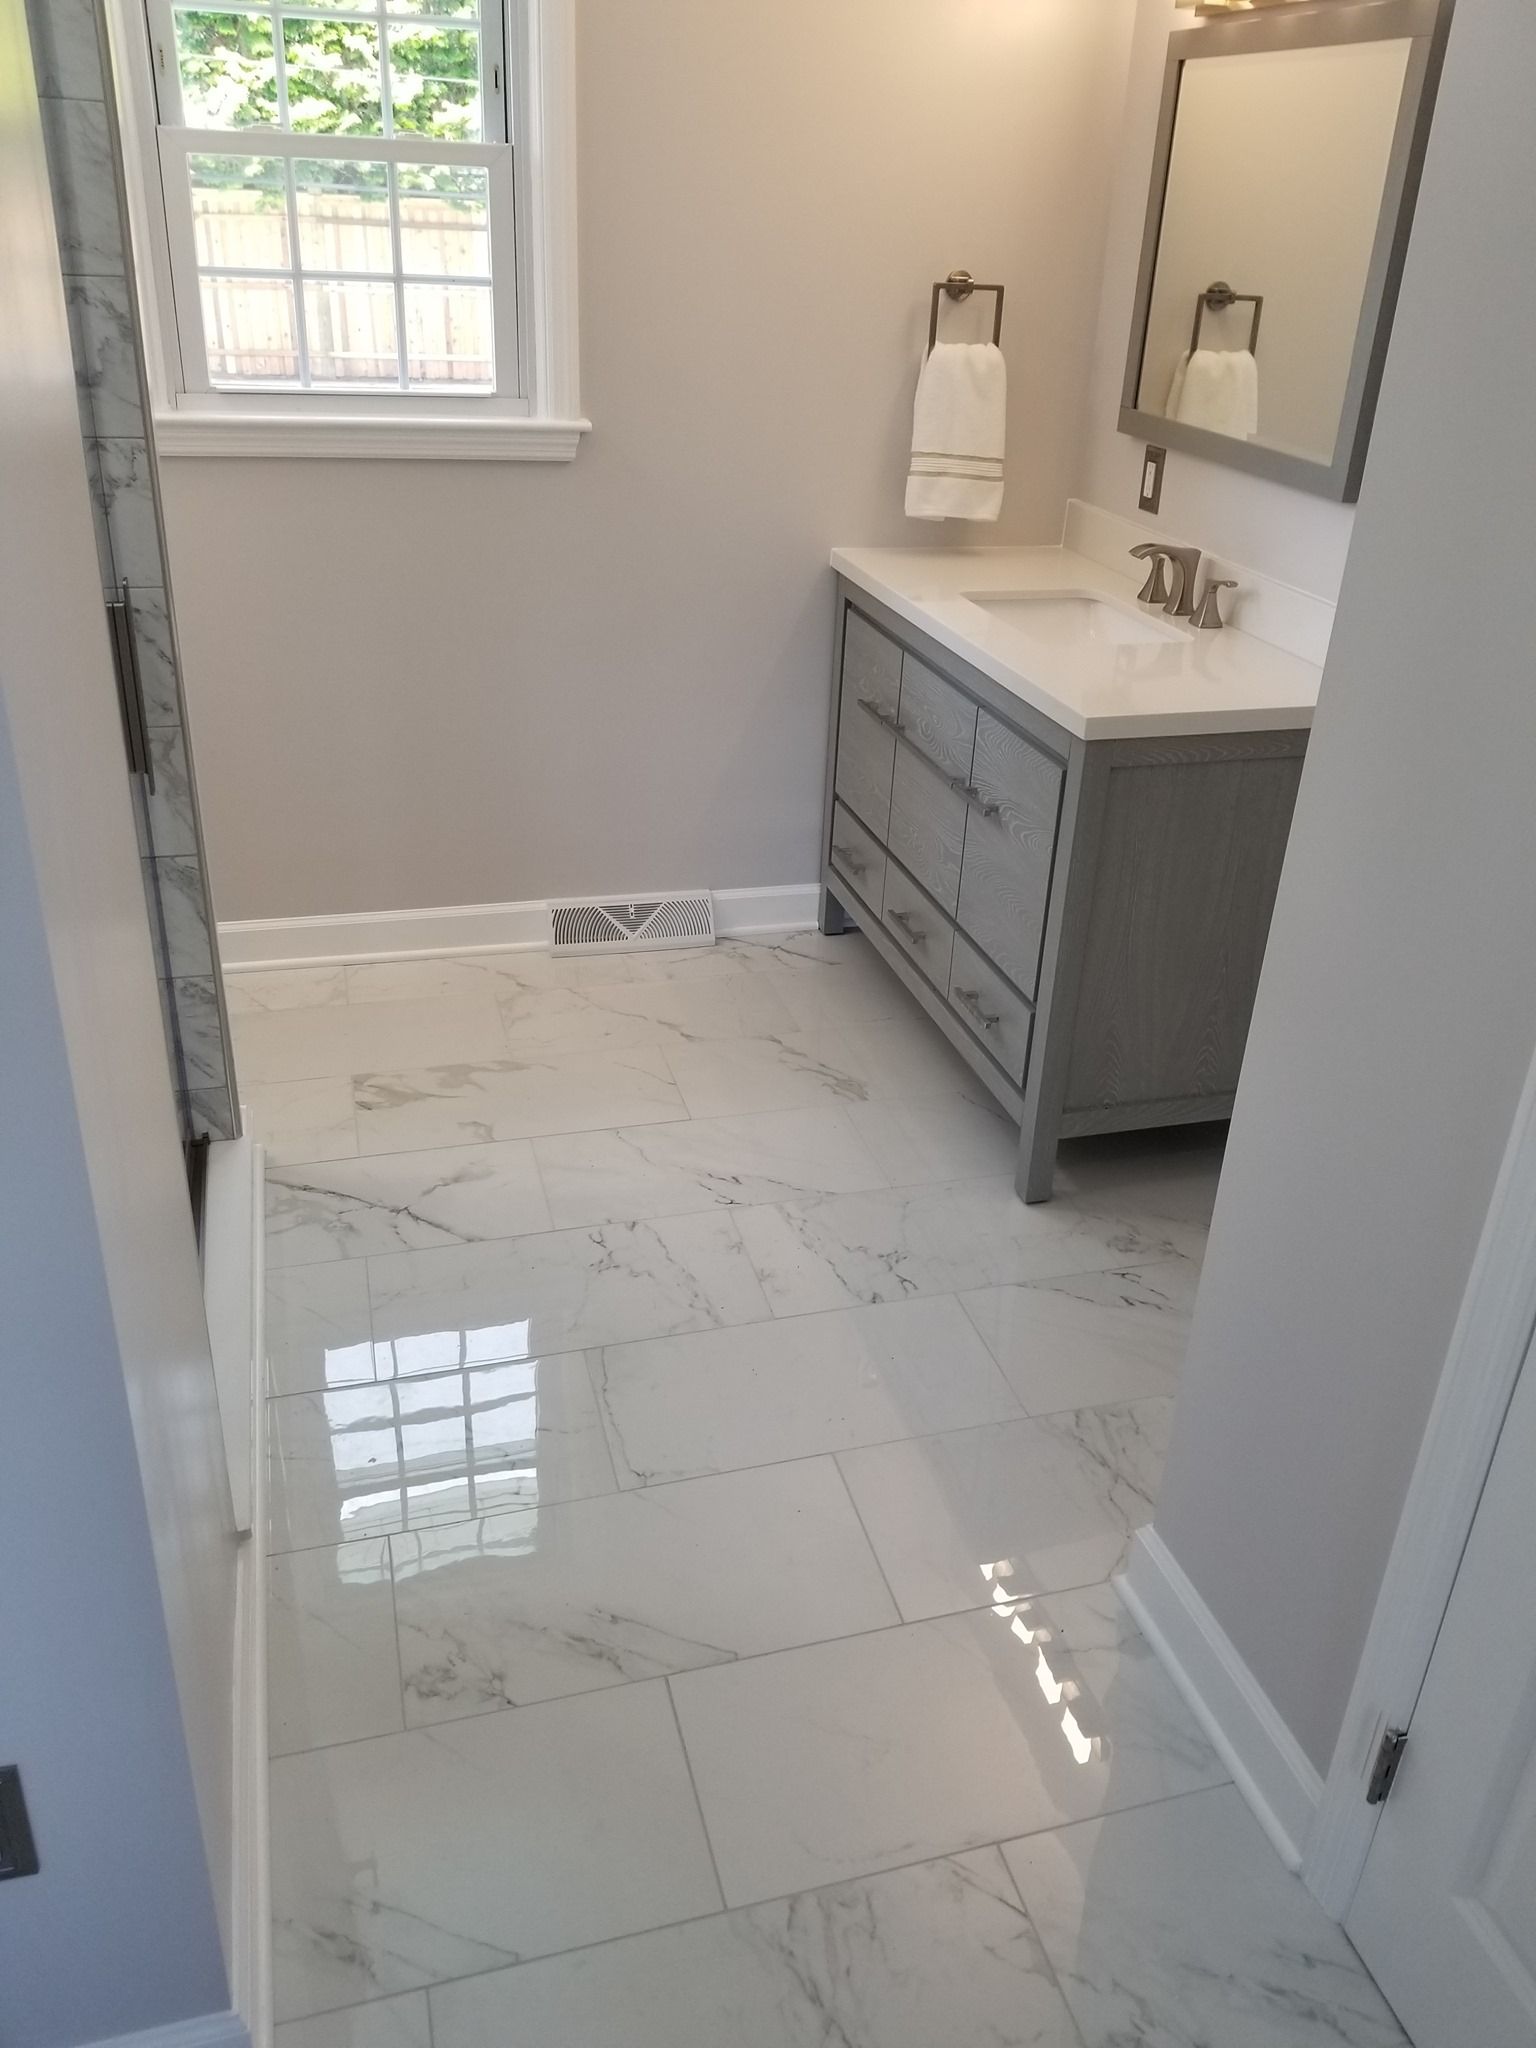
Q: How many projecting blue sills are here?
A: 0